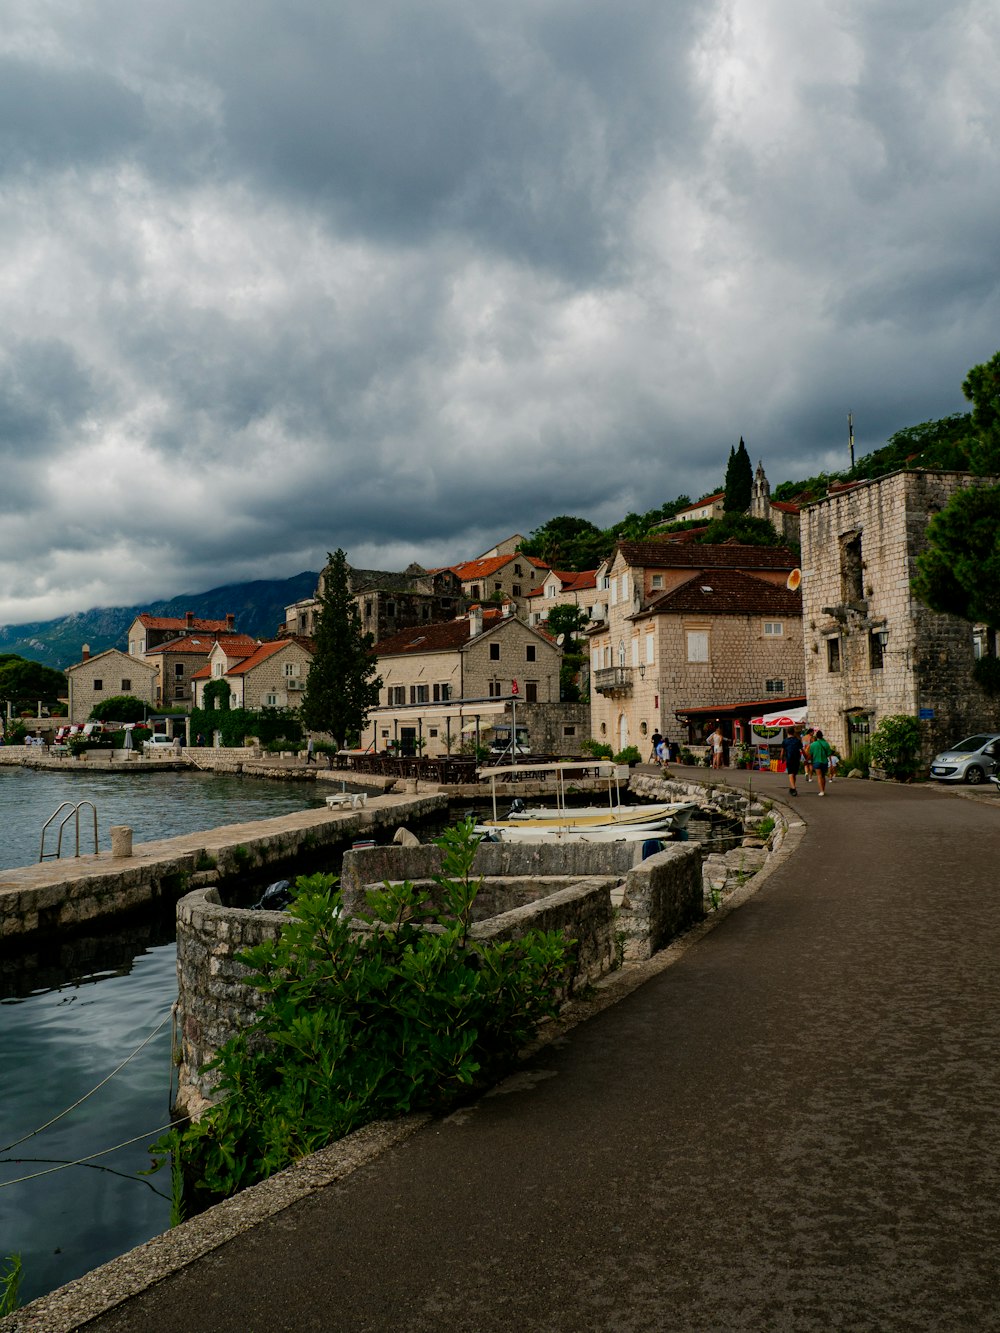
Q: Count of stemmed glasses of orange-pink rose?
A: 0